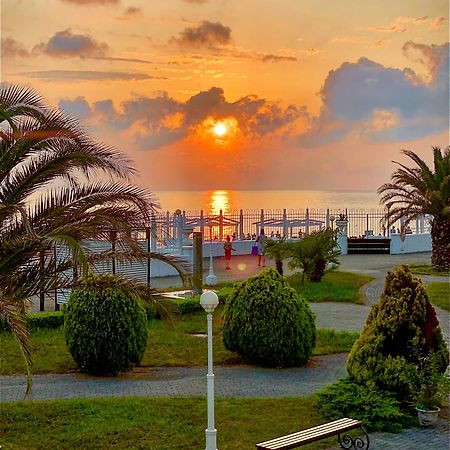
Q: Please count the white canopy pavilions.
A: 2